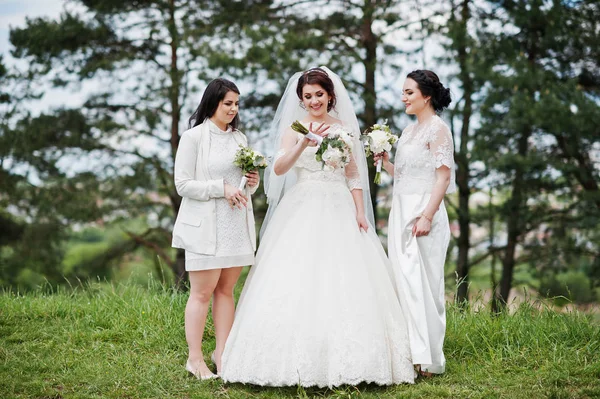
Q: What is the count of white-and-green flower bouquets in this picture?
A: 3